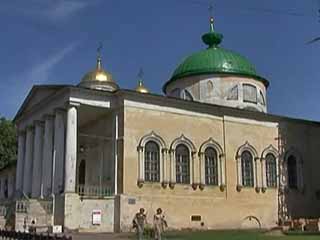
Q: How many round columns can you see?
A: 6